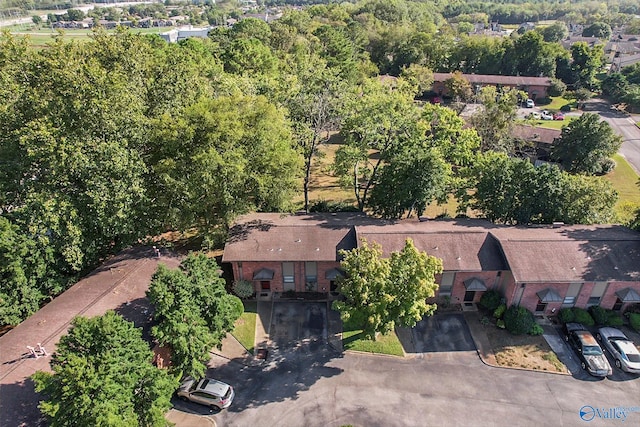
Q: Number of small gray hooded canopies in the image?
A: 5